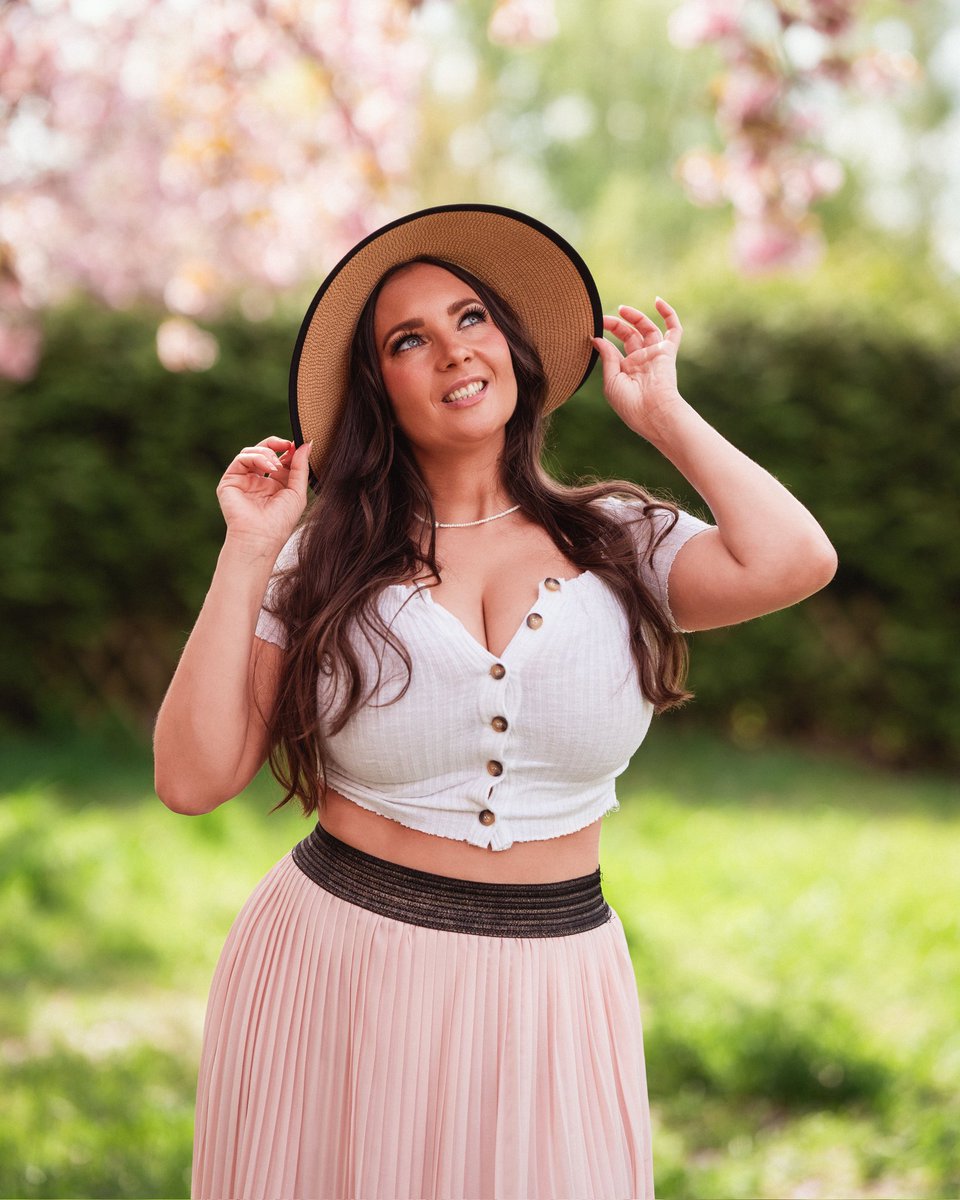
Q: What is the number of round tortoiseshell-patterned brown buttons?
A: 6